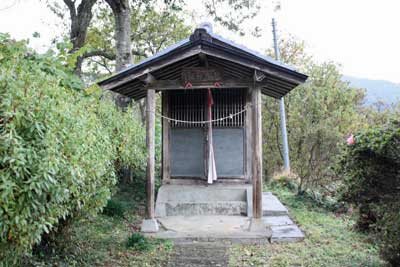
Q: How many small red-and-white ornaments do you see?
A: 2